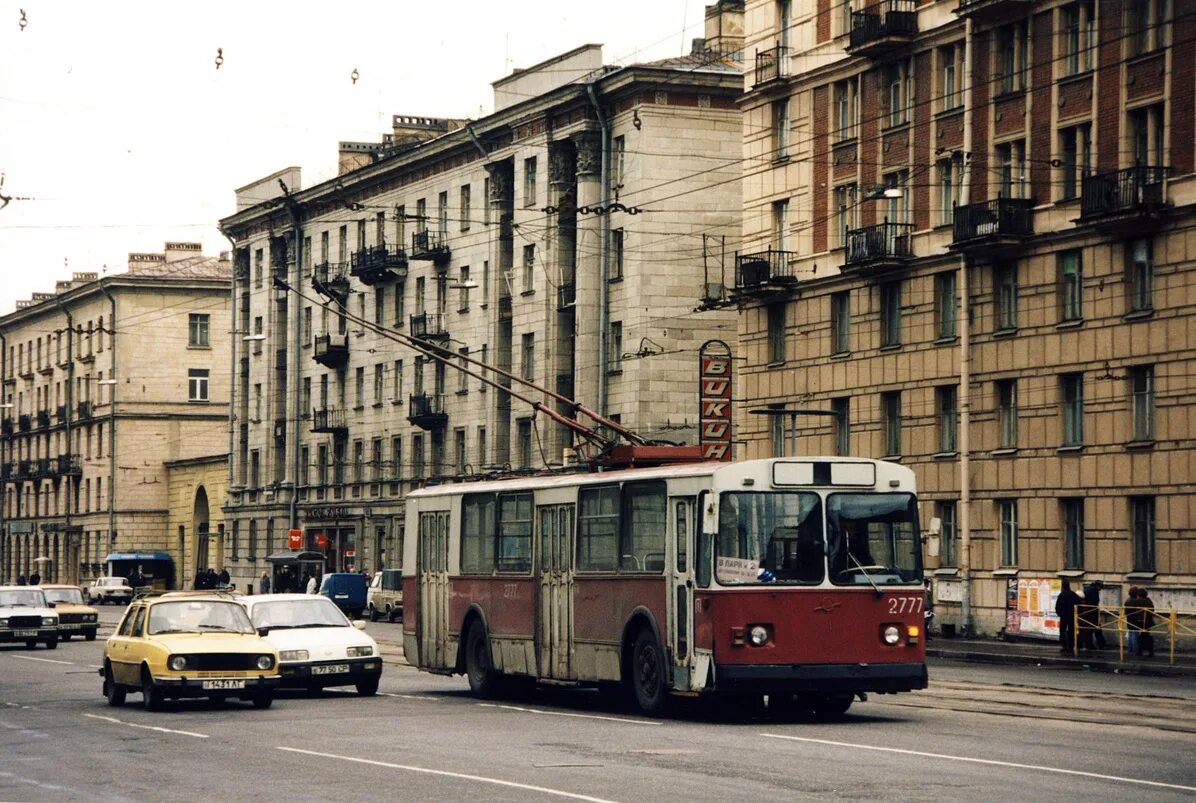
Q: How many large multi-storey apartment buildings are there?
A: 3